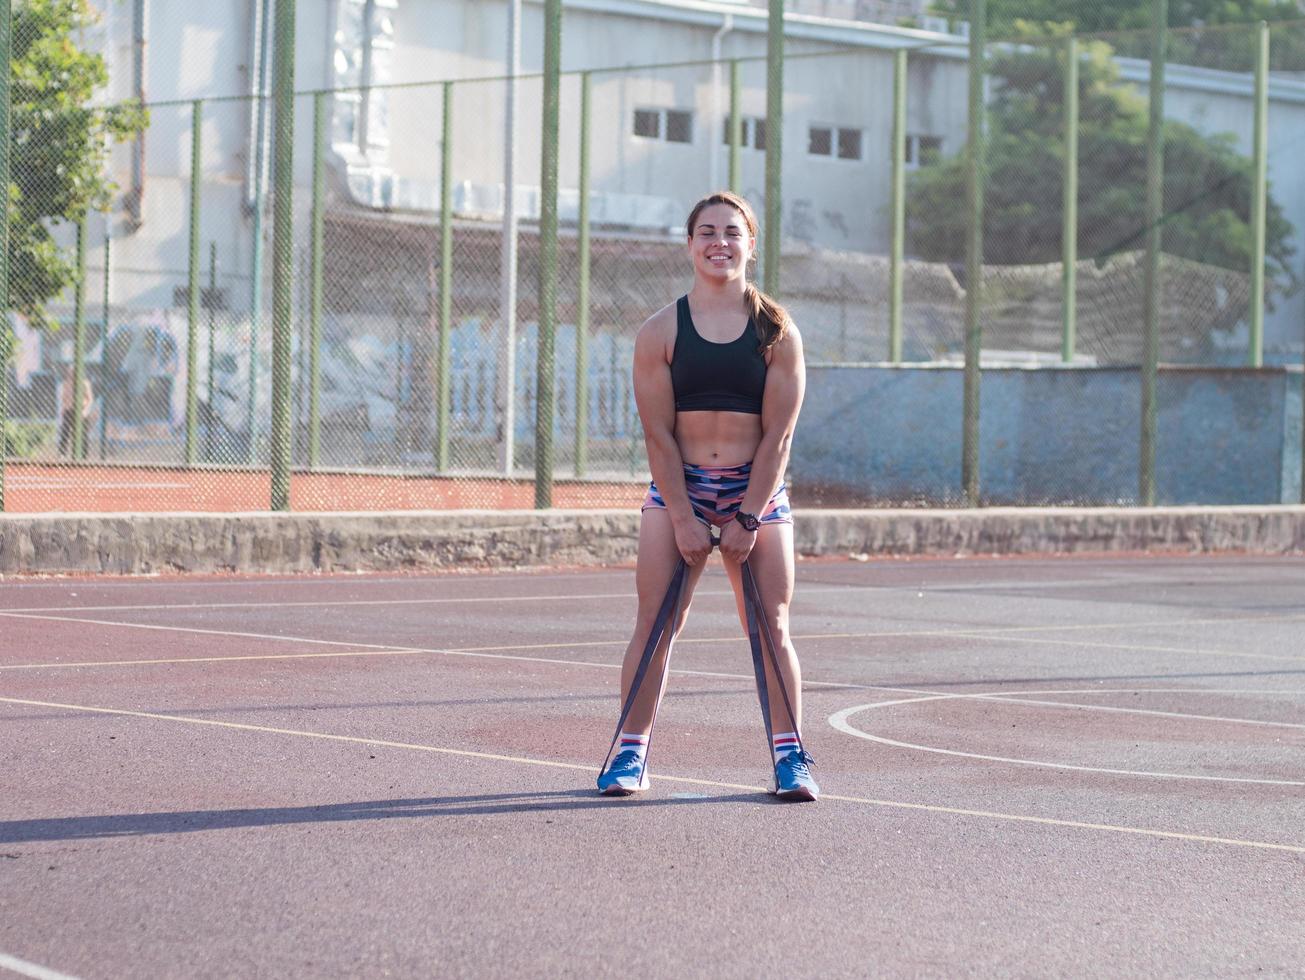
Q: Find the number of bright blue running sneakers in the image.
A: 2